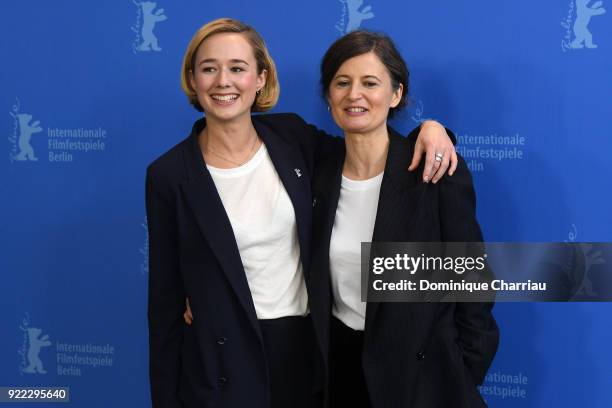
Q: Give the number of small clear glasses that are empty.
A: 0